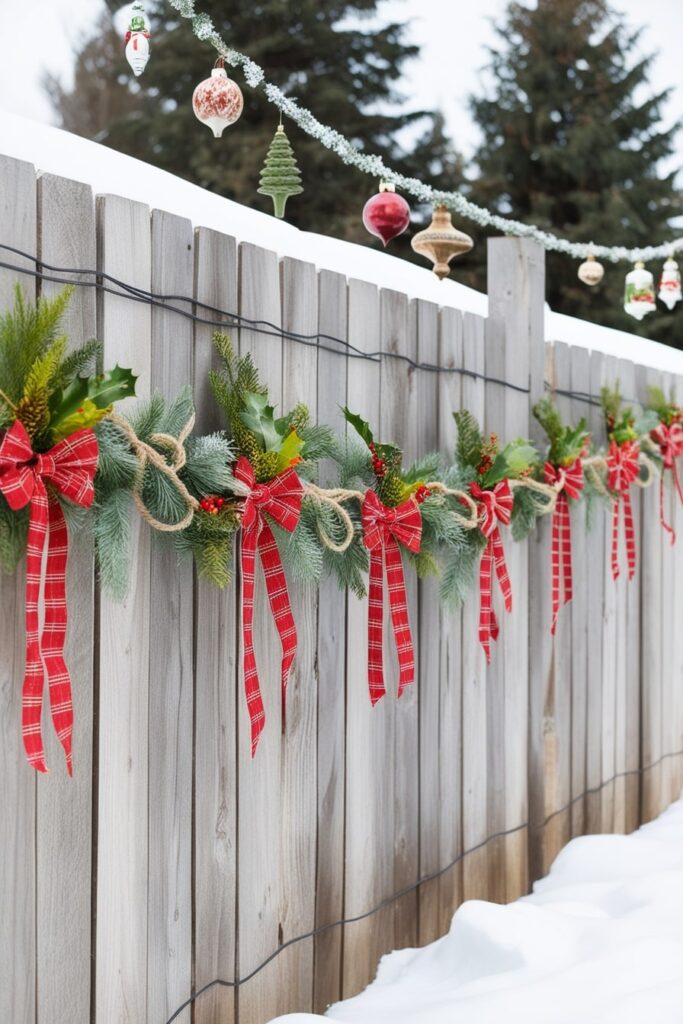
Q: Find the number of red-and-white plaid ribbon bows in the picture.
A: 7